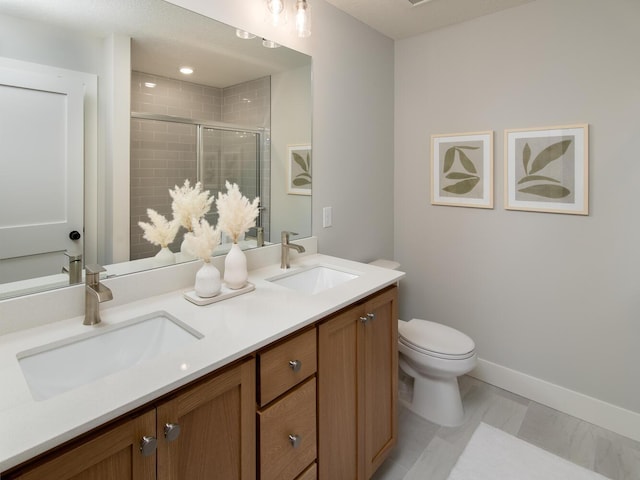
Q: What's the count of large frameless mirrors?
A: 1